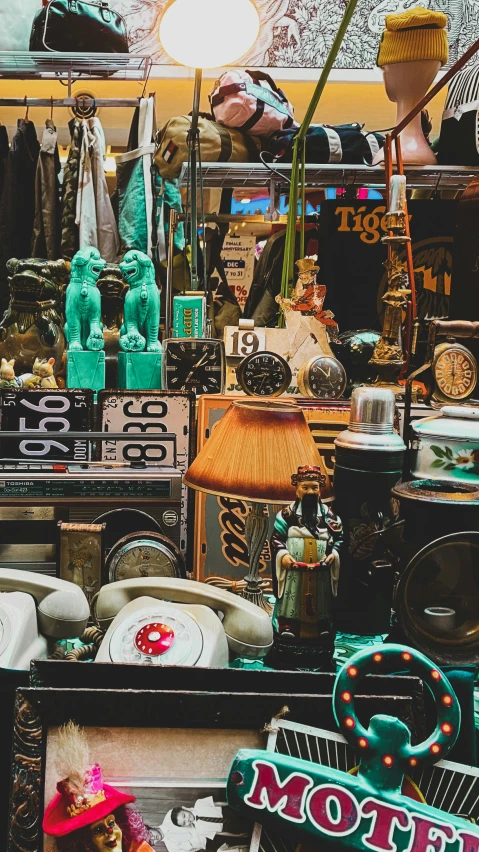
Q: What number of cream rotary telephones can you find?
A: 2